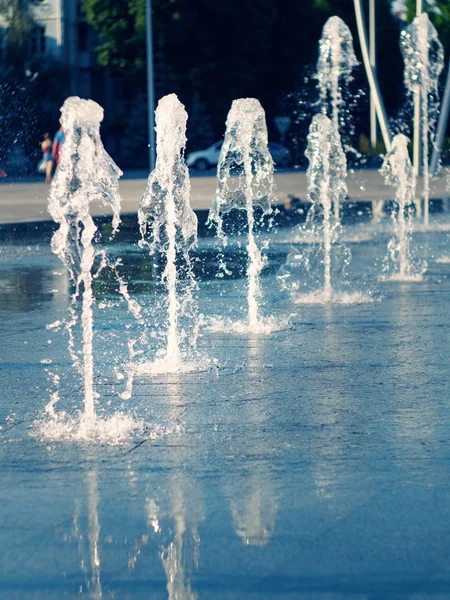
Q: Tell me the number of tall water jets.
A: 7